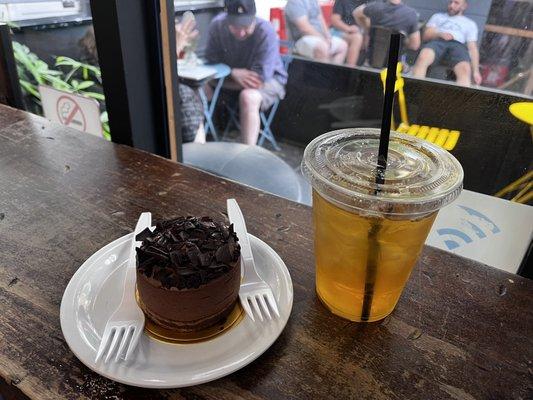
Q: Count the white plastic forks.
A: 2